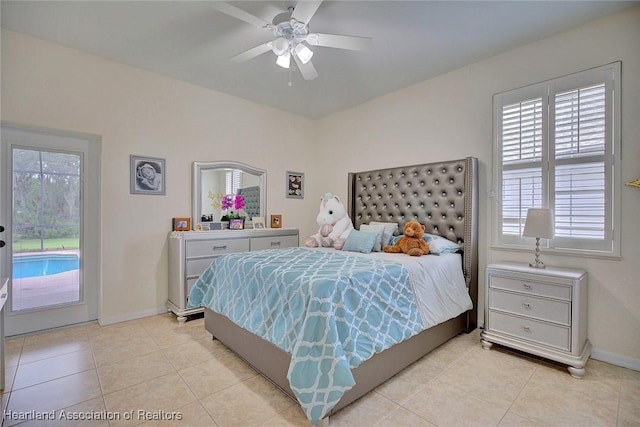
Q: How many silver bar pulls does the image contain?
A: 5